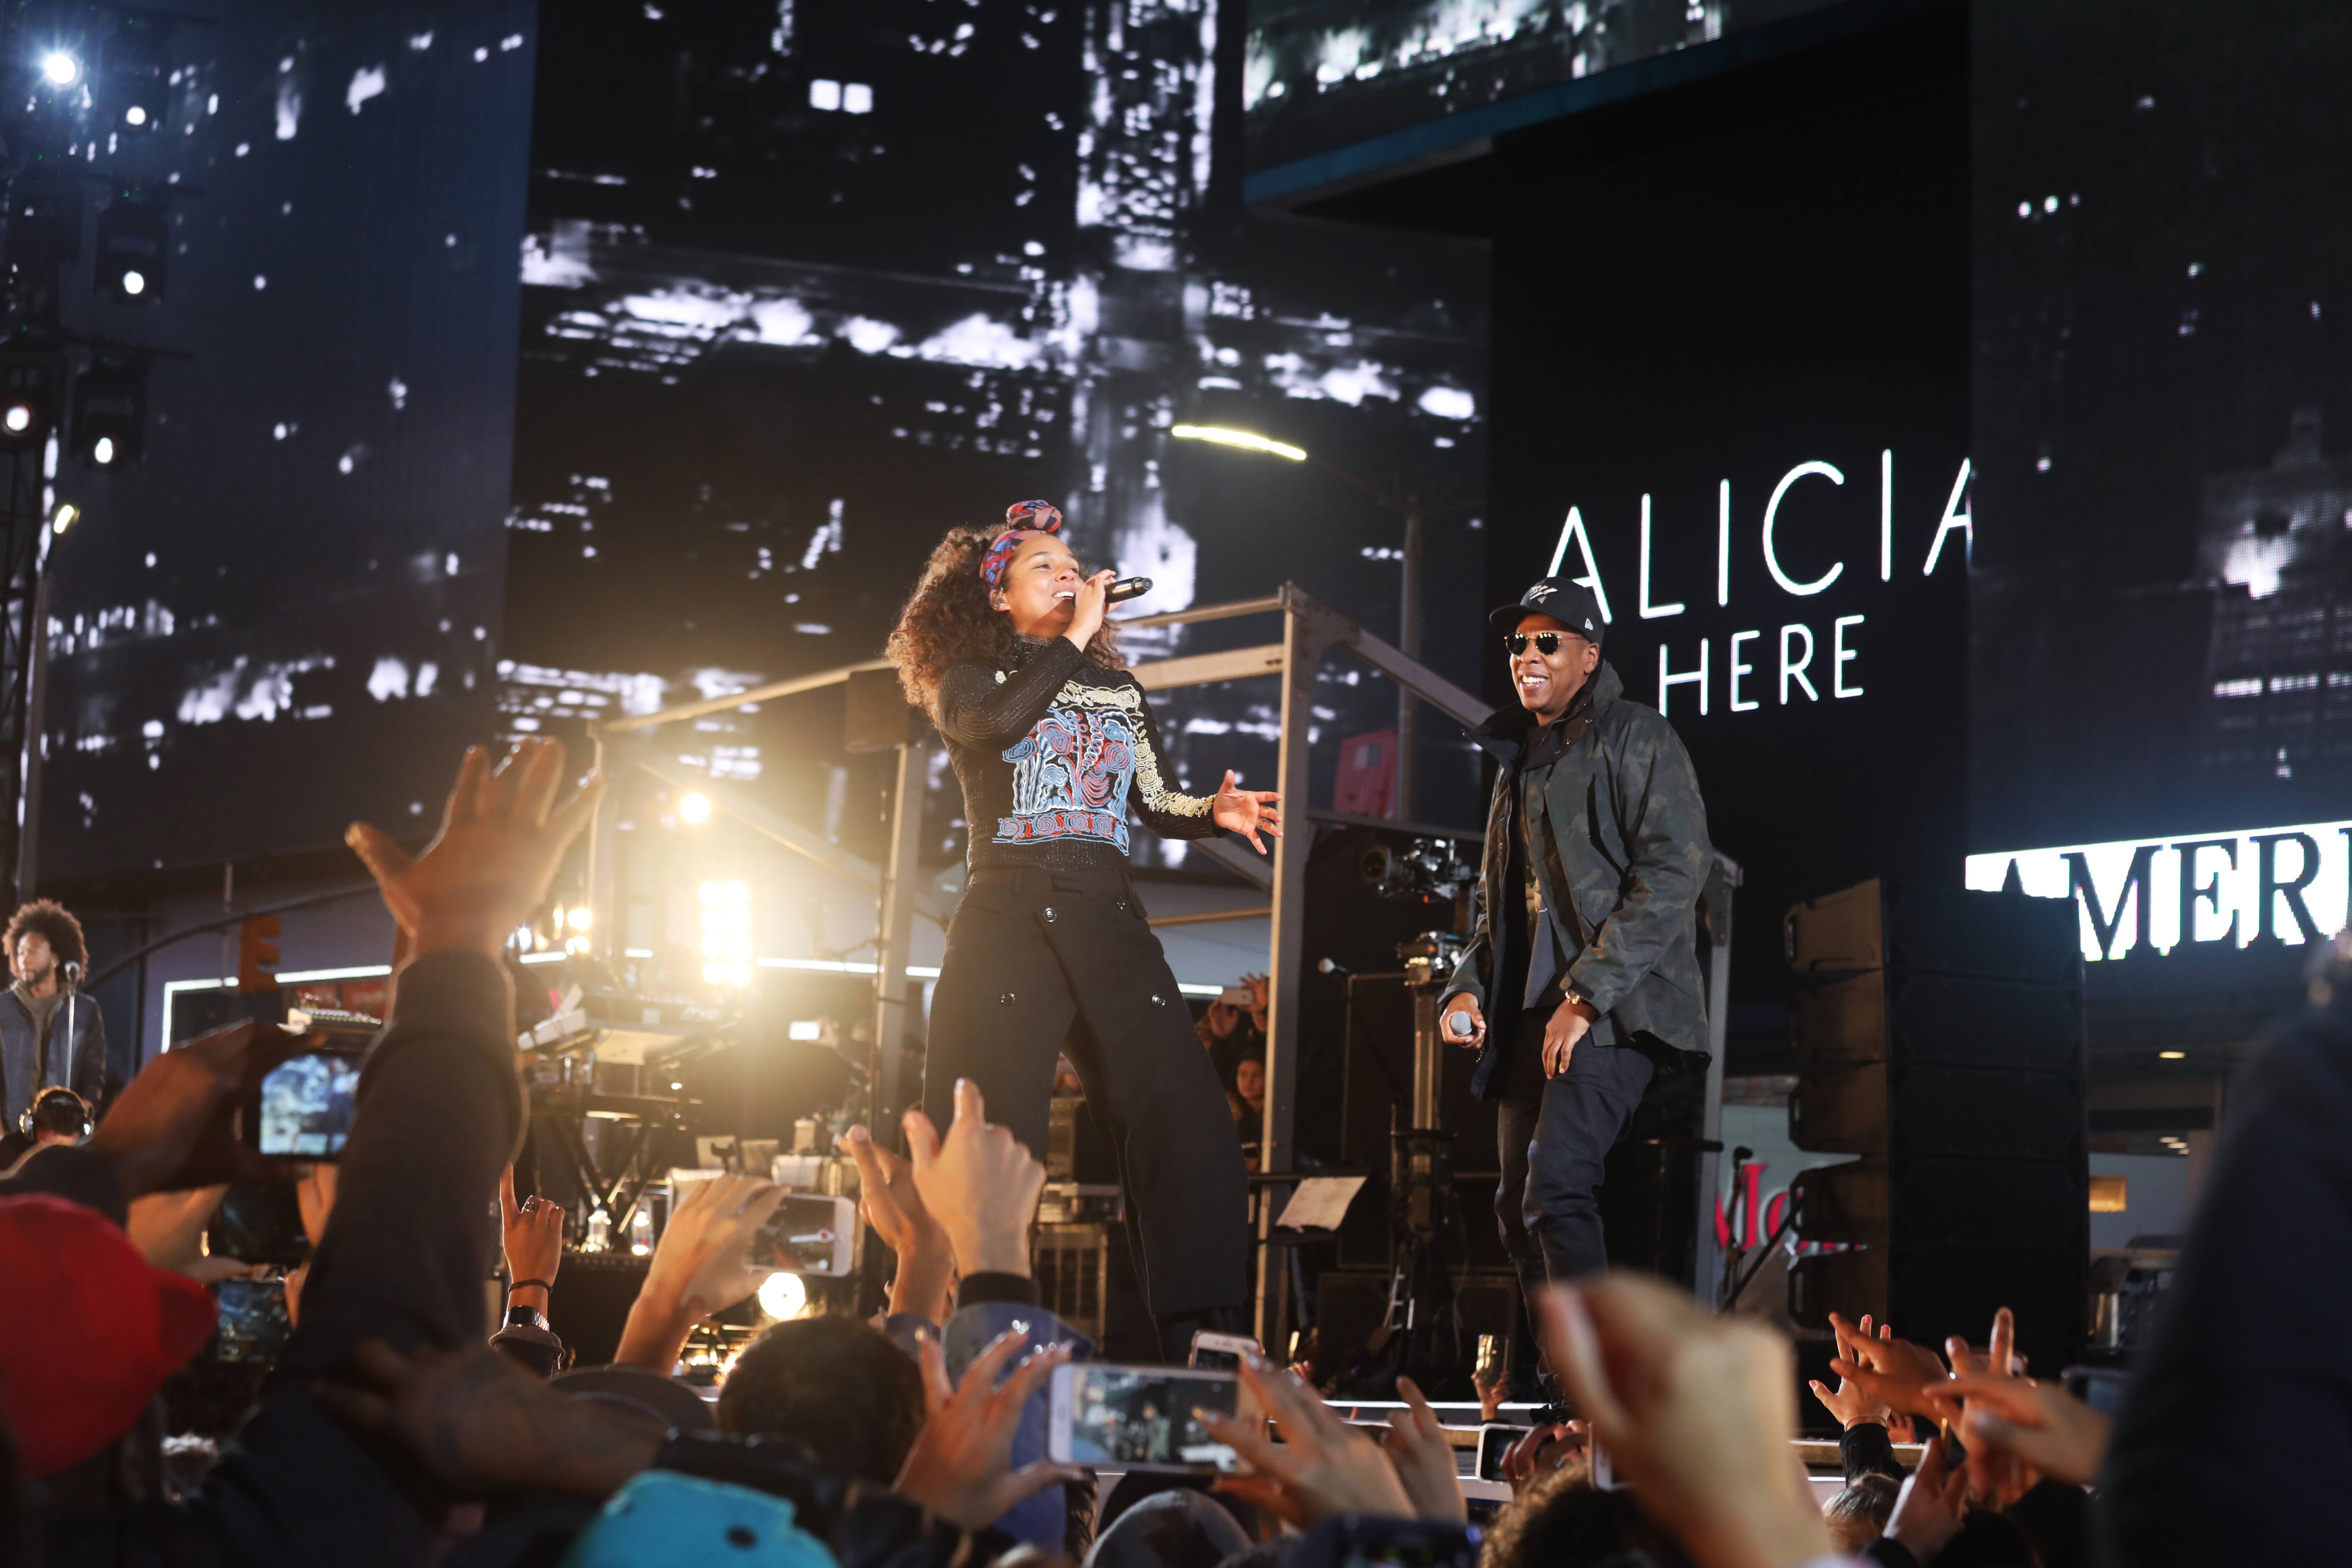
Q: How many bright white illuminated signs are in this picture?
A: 2